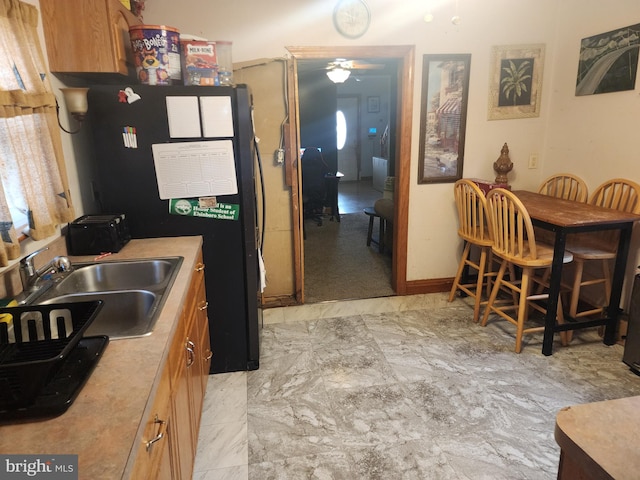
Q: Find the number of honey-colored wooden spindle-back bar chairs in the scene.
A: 4